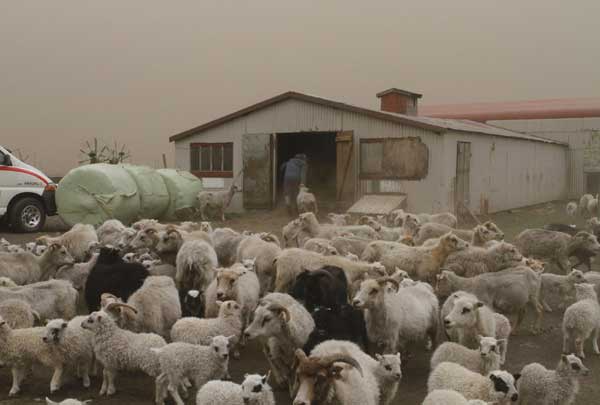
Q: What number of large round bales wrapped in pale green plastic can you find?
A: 3